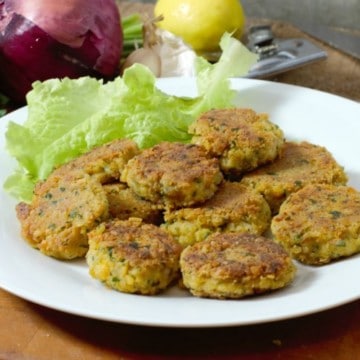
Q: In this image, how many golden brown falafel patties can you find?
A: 10